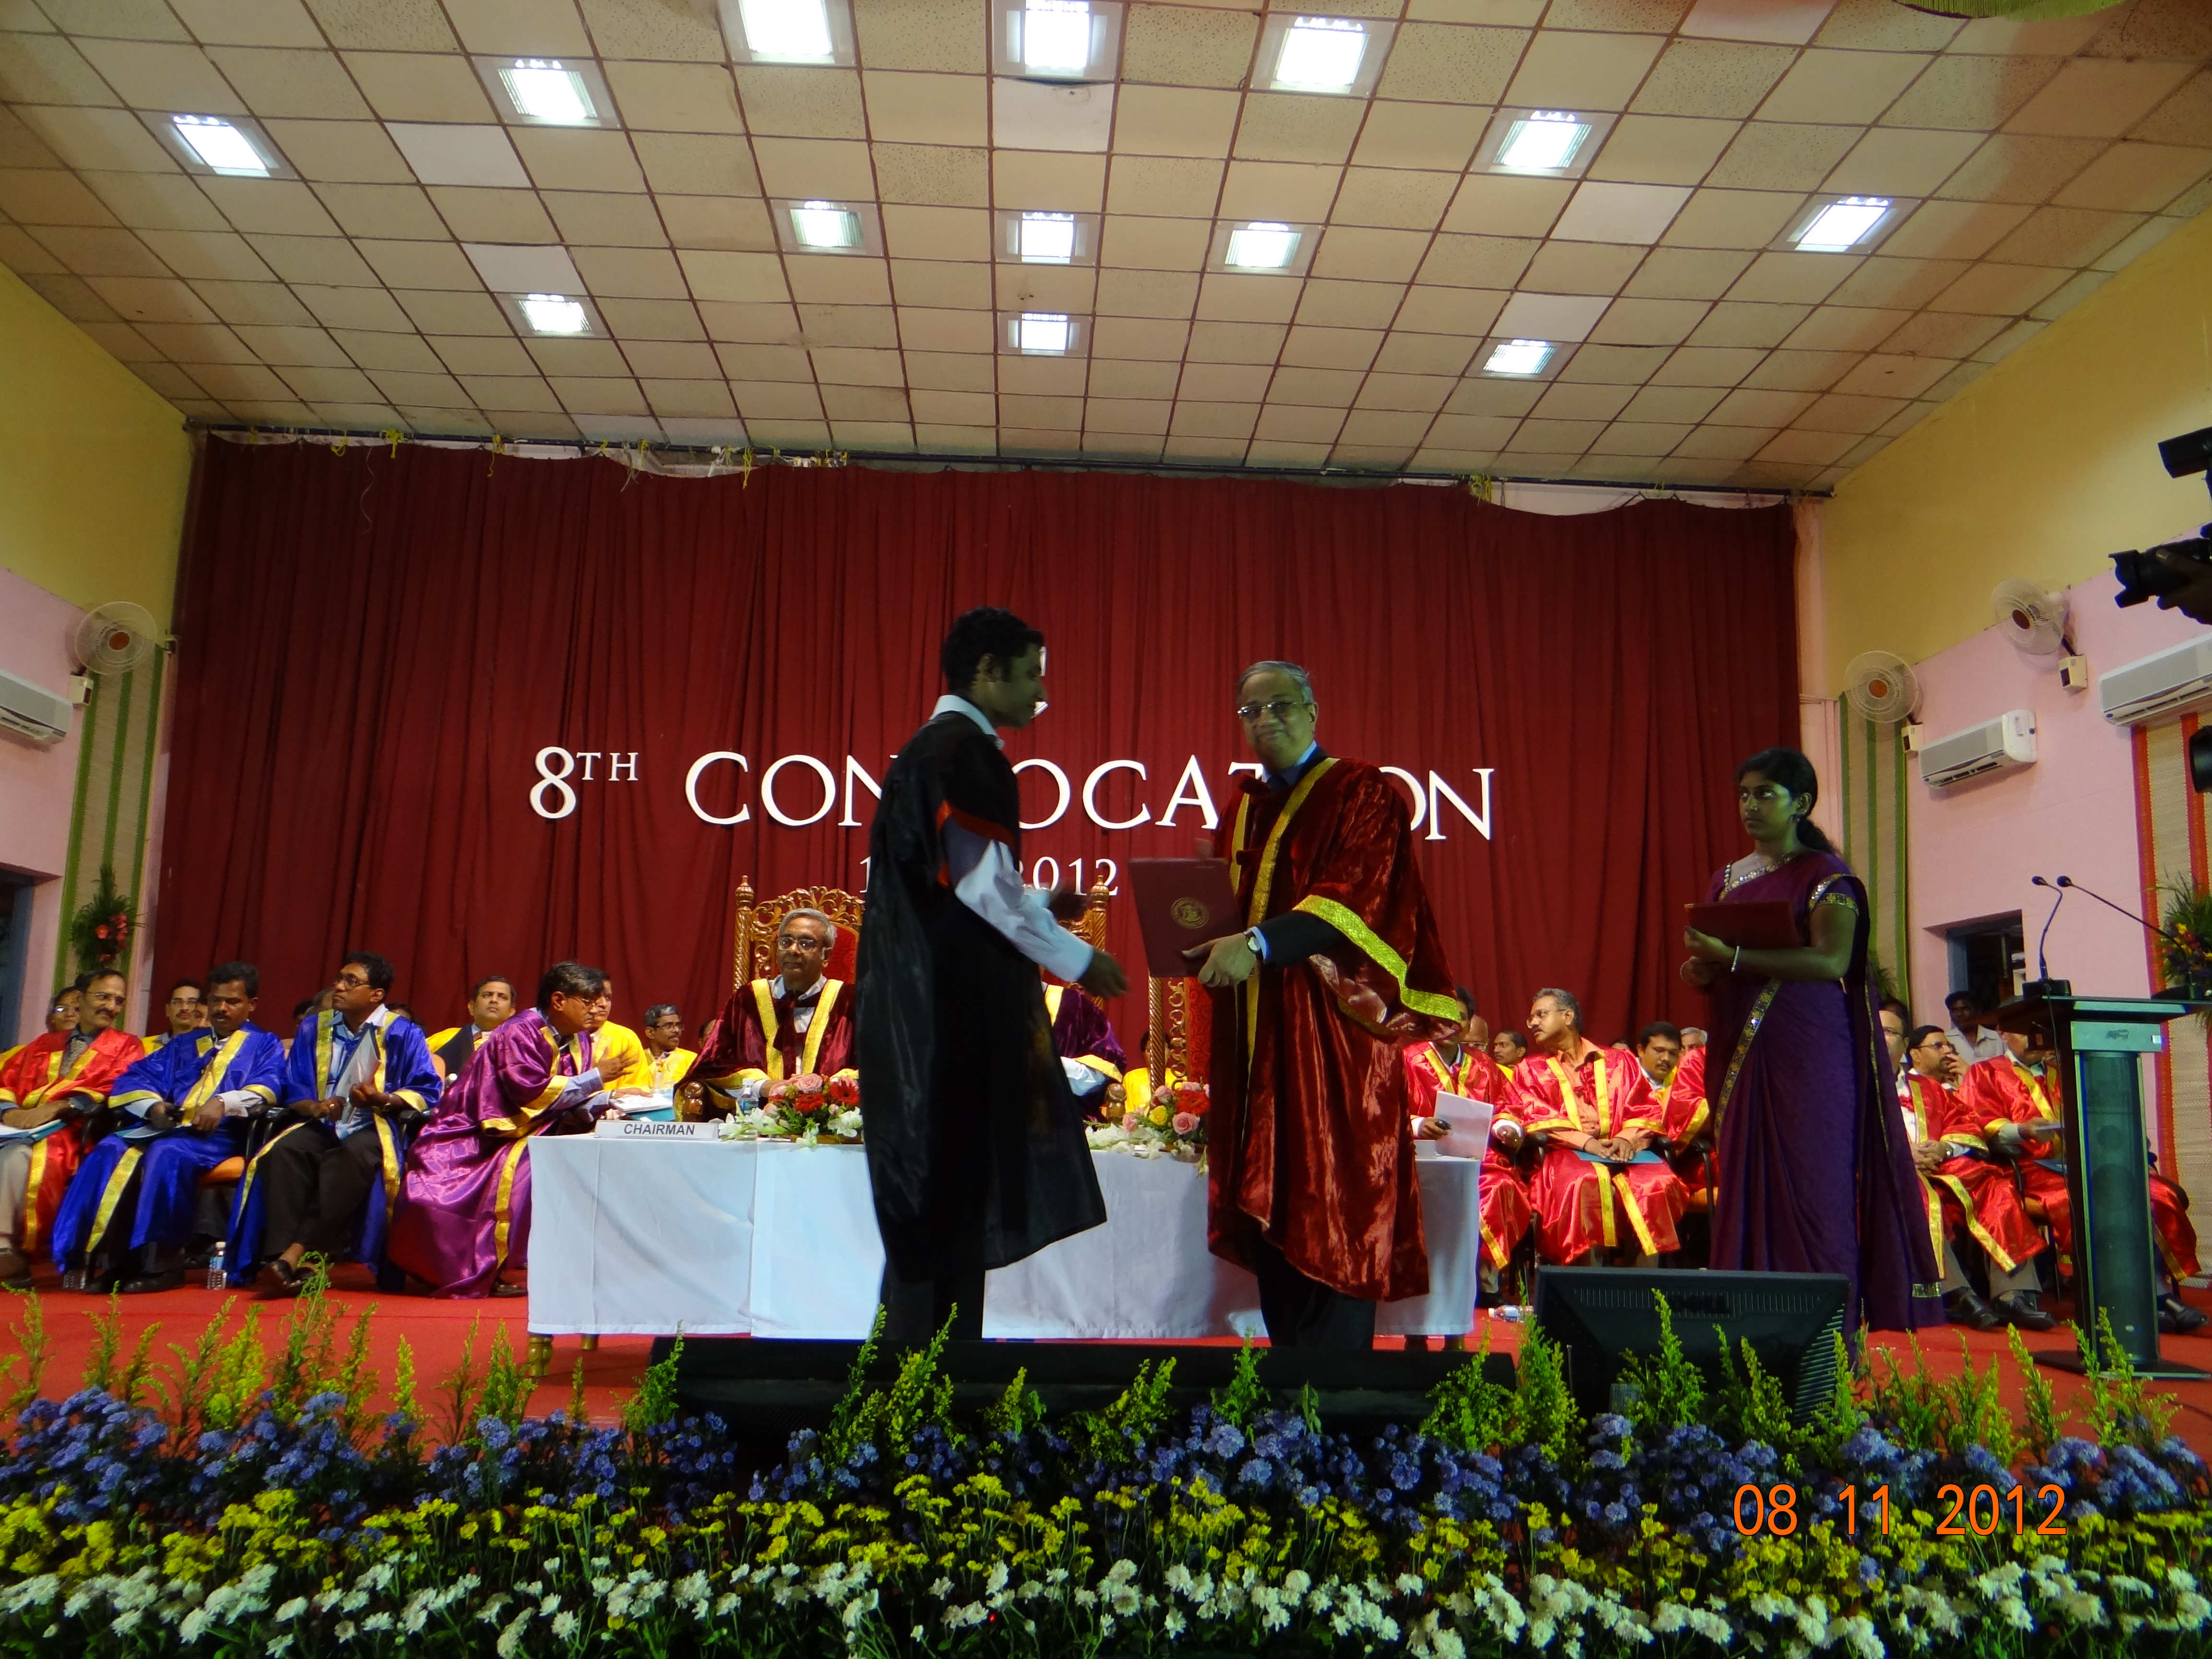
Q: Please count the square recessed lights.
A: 13